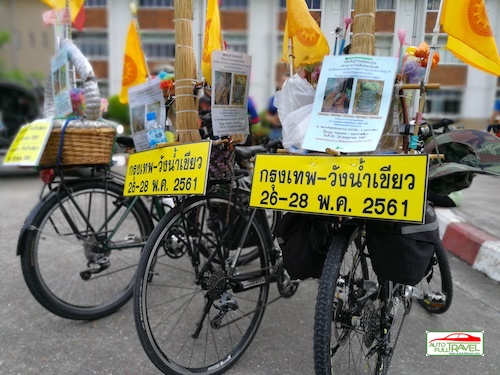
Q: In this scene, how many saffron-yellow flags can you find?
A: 5